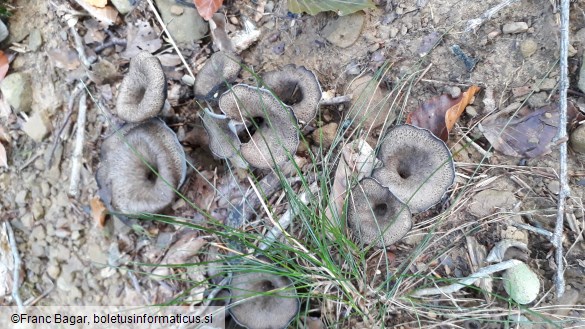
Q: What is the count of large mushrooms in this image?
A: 8